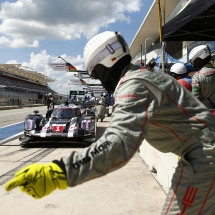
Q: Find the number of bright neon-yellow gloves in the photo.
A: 1